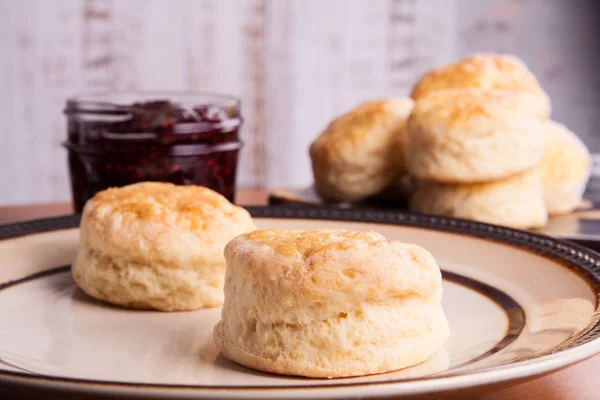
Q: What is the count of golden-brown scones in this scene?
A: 7